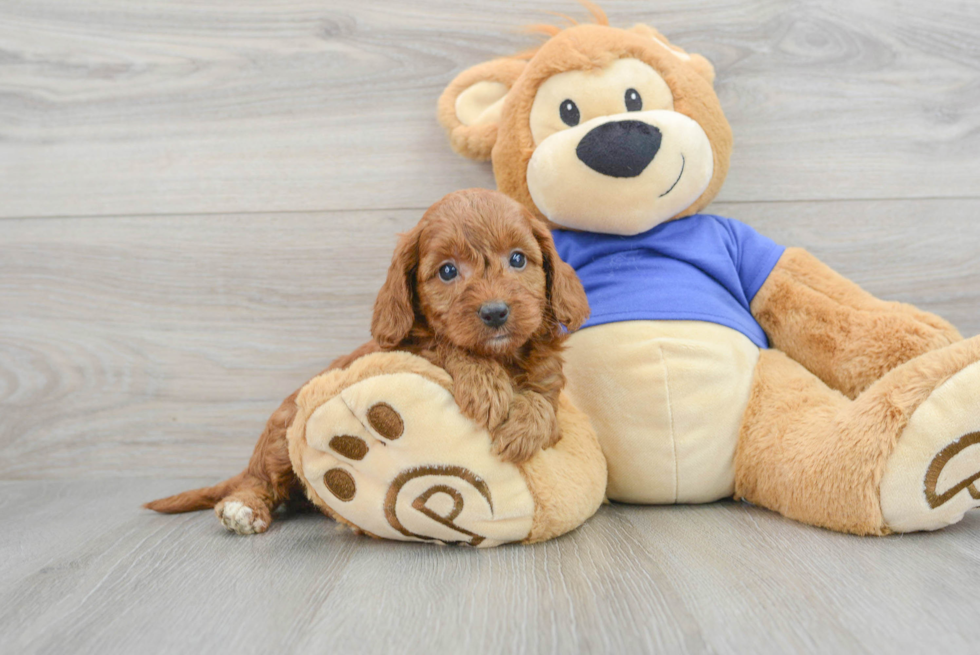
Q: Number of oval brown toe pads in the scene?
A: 3